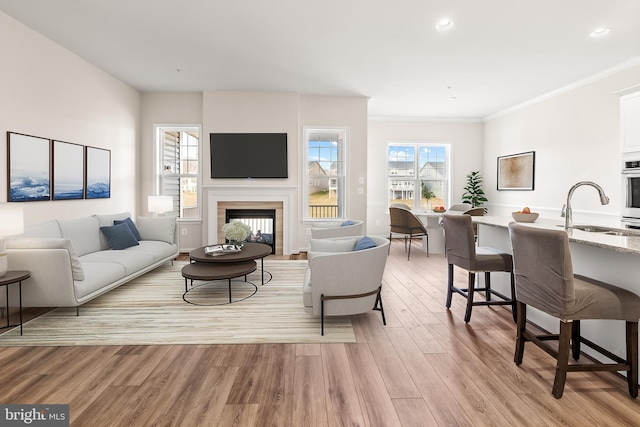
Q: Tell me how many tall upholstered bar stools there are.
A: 2